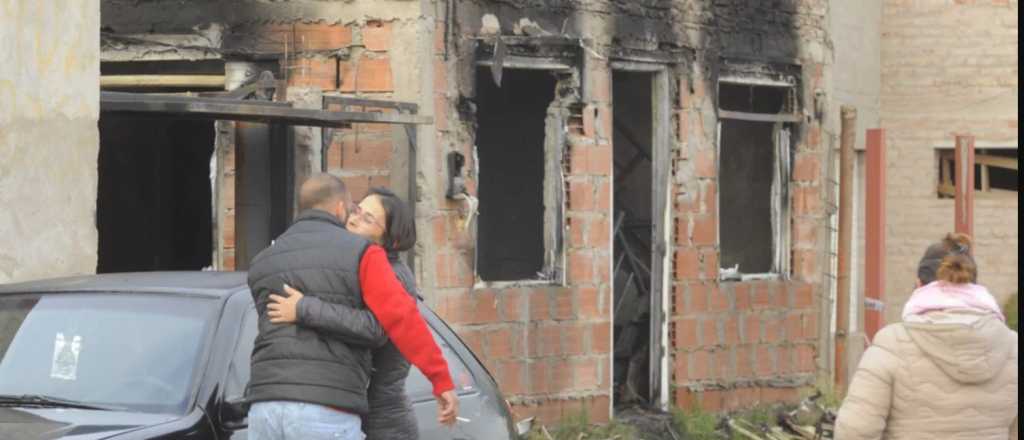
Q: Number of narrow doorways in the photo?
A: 1